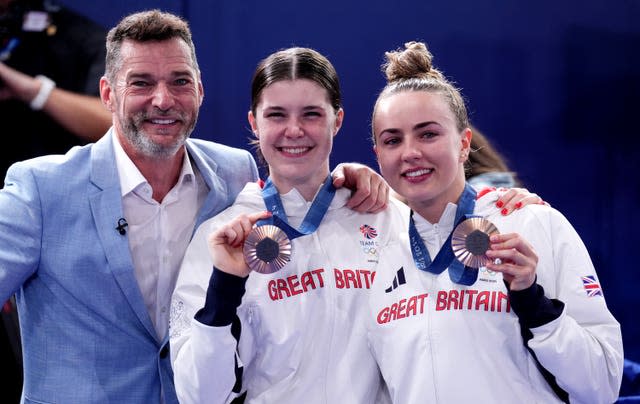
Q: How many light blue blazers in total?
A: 1